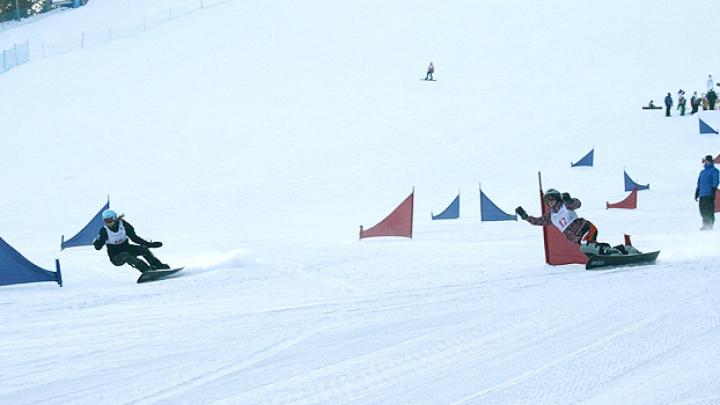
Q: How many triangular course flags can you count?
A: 12